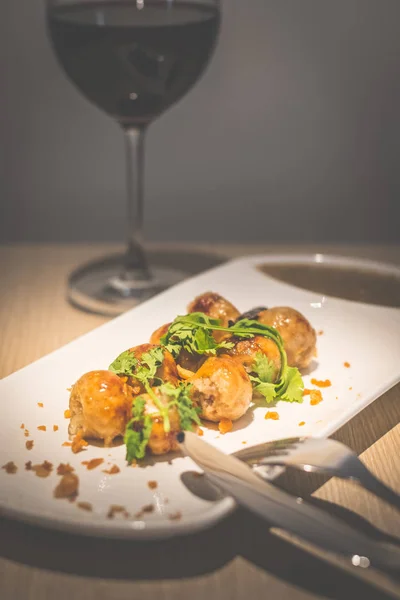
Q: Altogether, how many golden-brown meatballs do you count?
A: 8